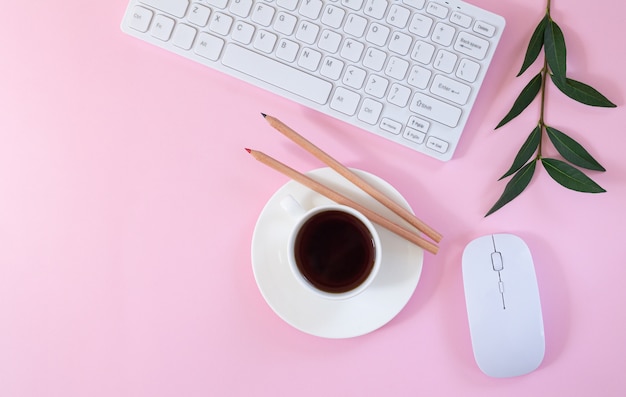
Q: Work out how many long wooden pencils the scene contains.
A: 2